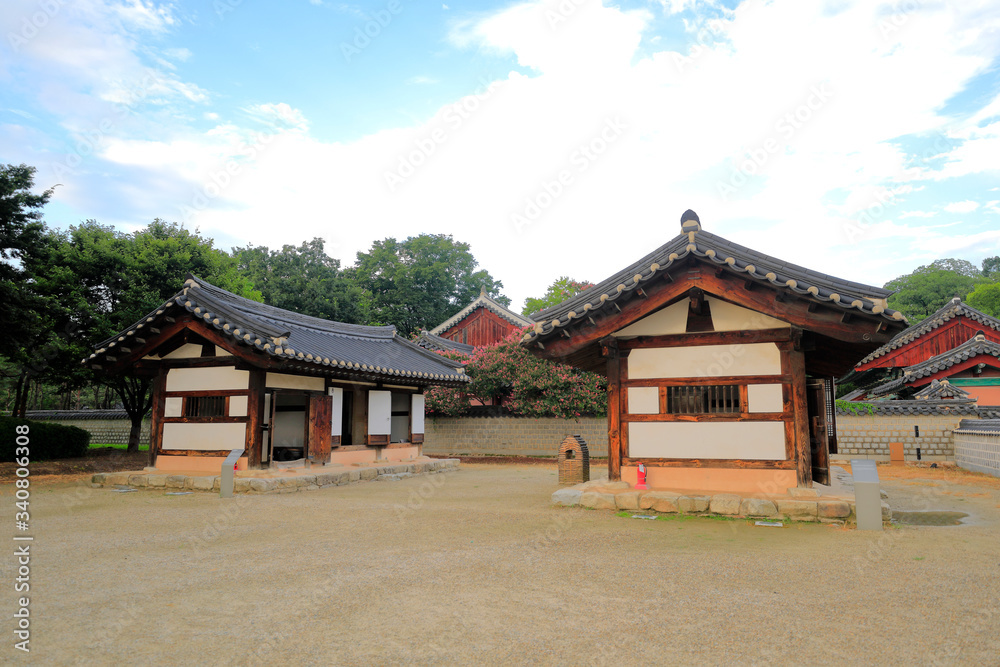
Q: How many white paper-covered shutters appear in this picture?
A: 3